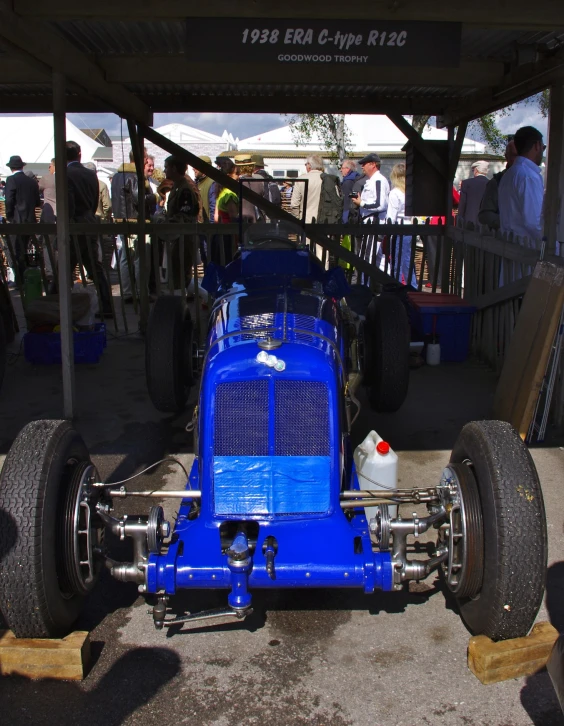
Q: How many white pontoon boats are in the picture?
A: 0